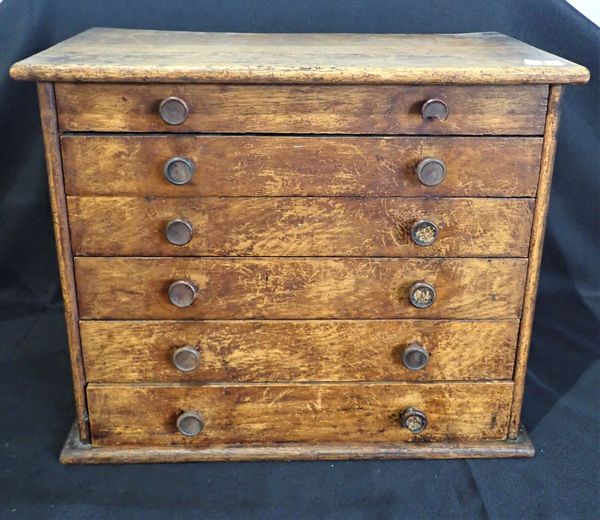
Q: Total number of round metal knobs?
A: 12